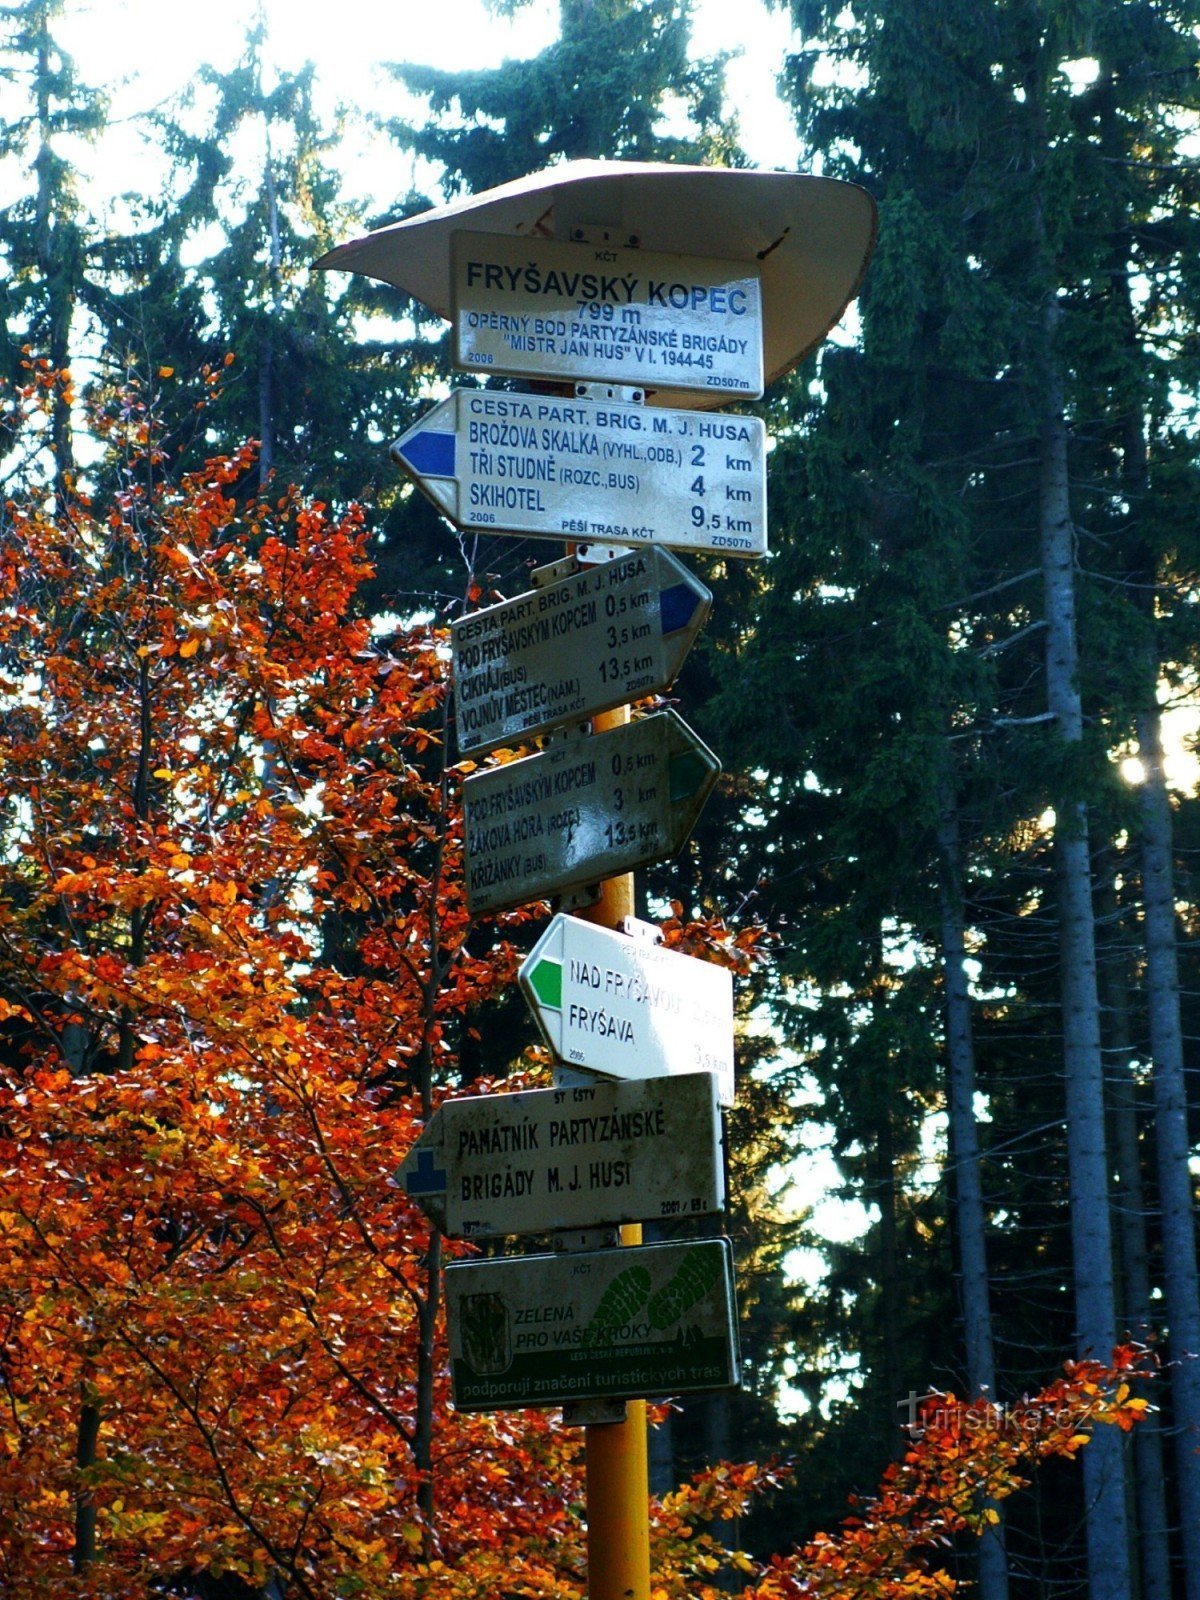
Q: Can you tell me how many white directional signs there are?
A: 5